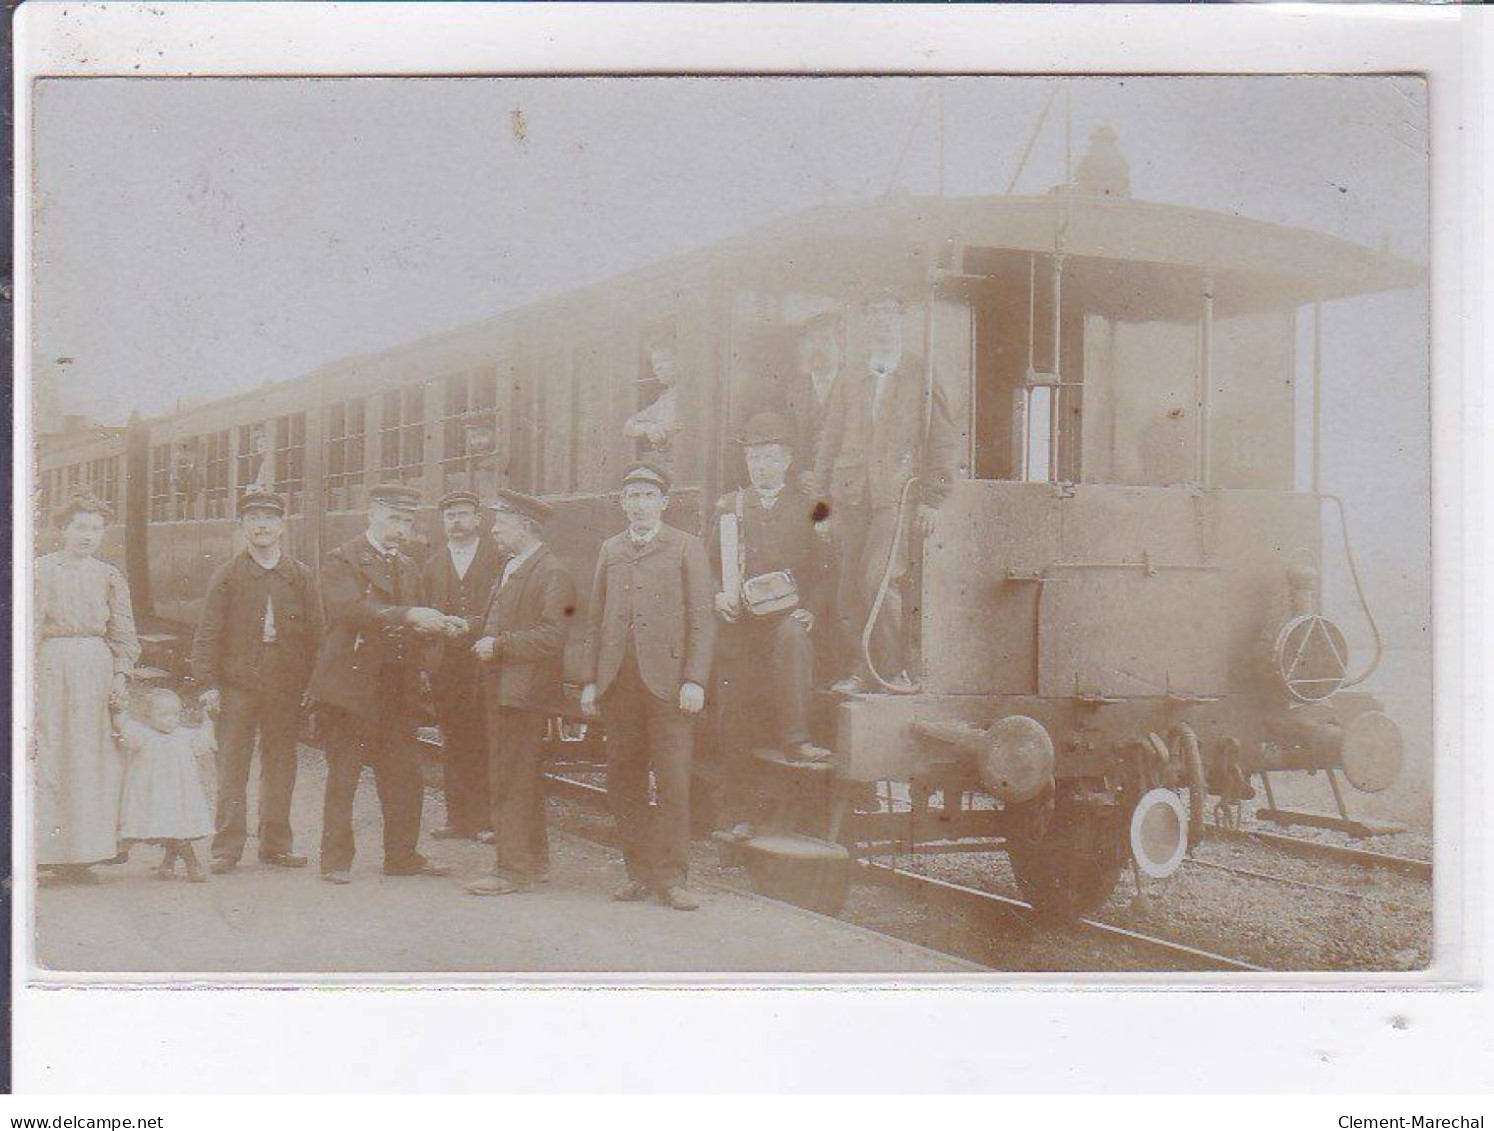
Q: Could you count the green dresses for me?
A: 0